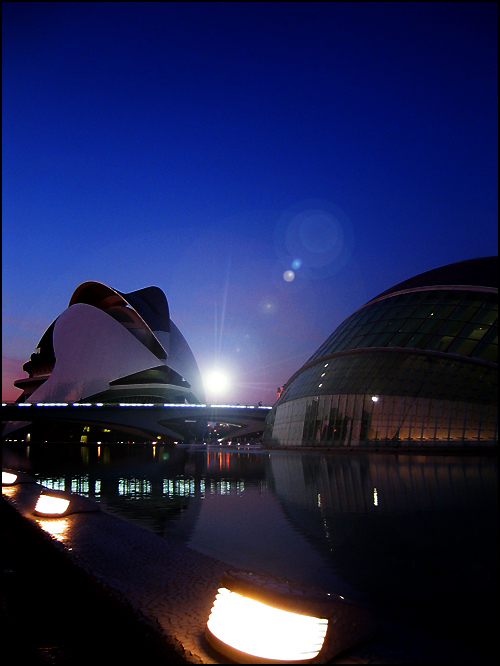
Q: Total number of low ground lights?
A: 3